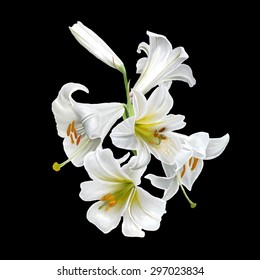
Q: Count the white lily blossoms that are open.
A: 5